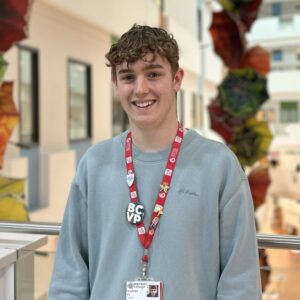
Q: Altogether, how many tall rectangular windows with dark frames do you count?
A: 2